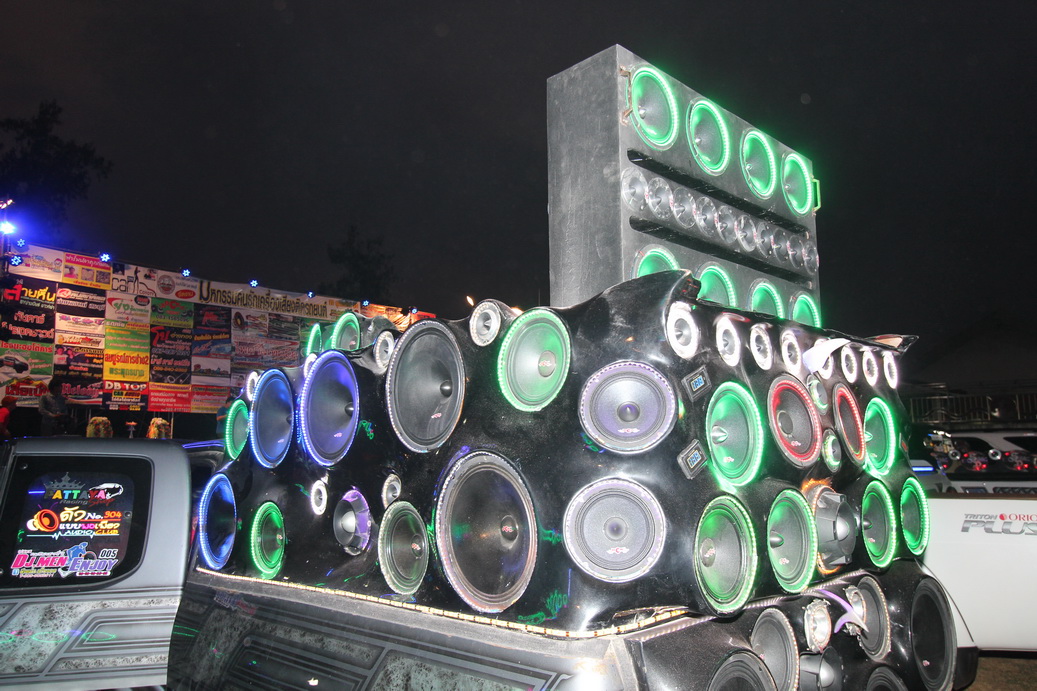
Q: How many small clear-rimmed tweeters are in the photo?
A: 10